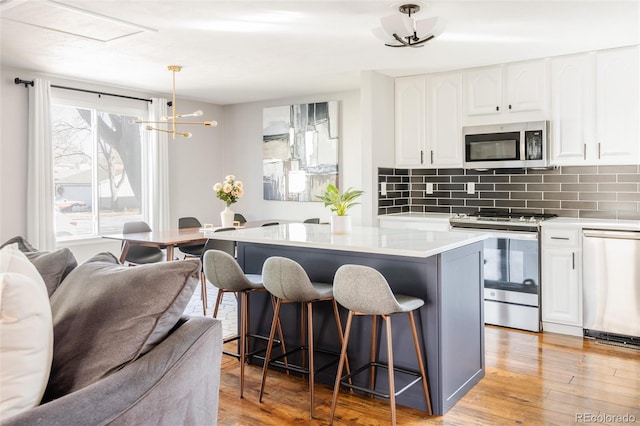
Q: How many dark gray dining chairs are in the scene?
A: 6